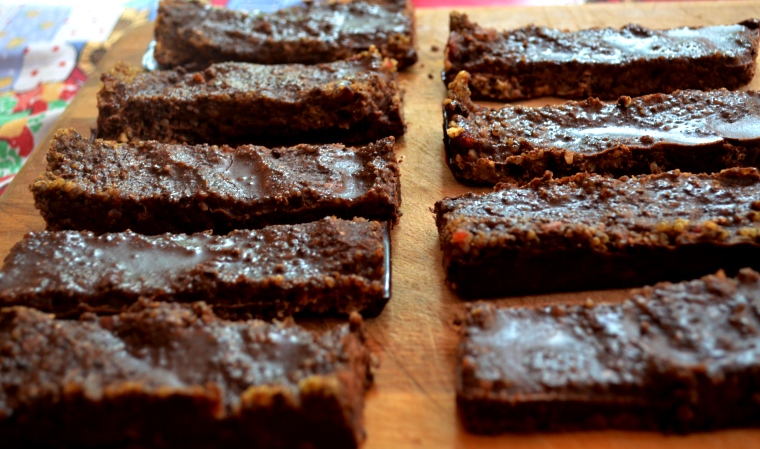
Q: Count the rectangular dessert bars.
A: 9